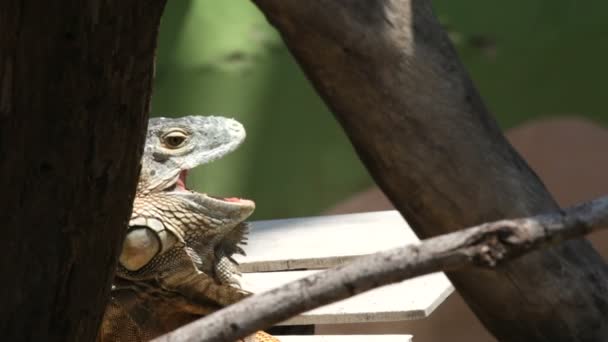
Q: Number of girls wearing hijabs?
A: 0